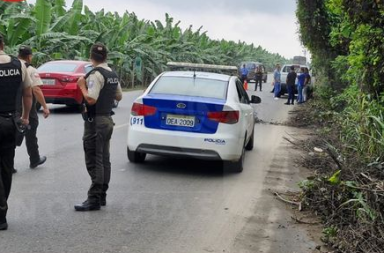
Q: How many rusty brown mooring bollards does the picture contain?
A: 0